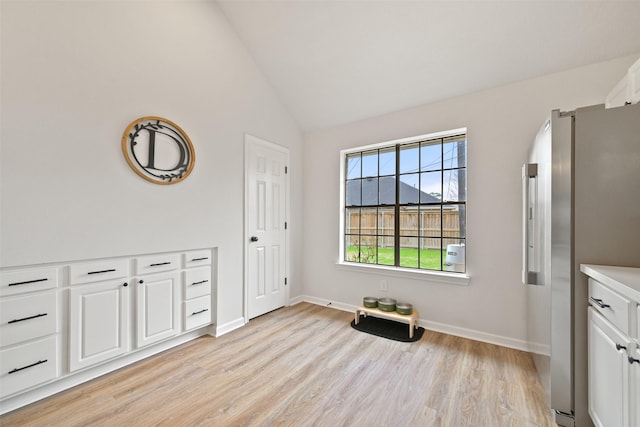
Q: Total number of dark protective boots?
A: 0